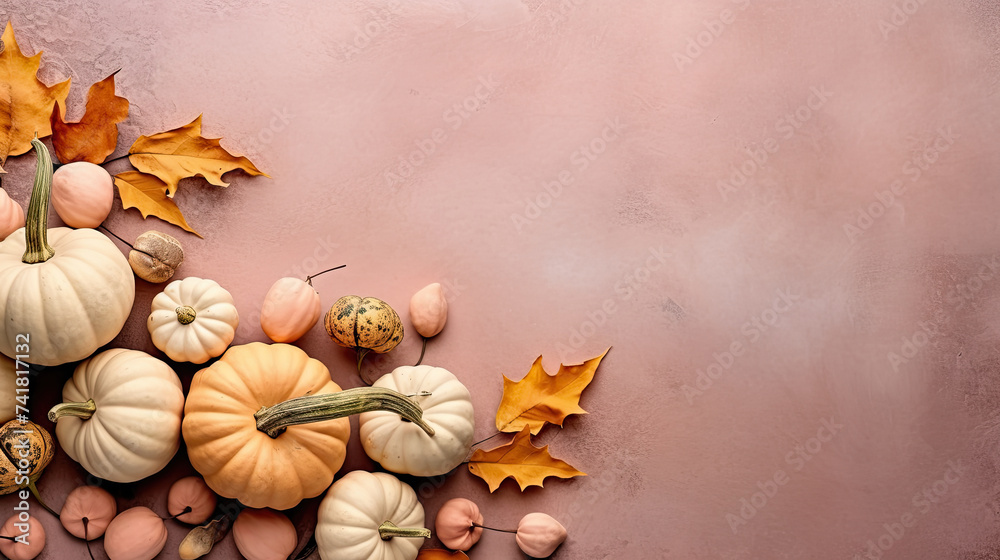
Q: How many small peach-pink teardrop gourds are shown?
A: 11